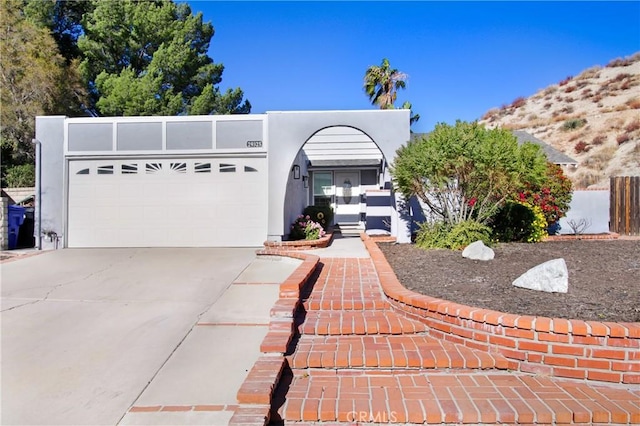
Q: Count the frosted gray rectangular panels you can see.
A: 4